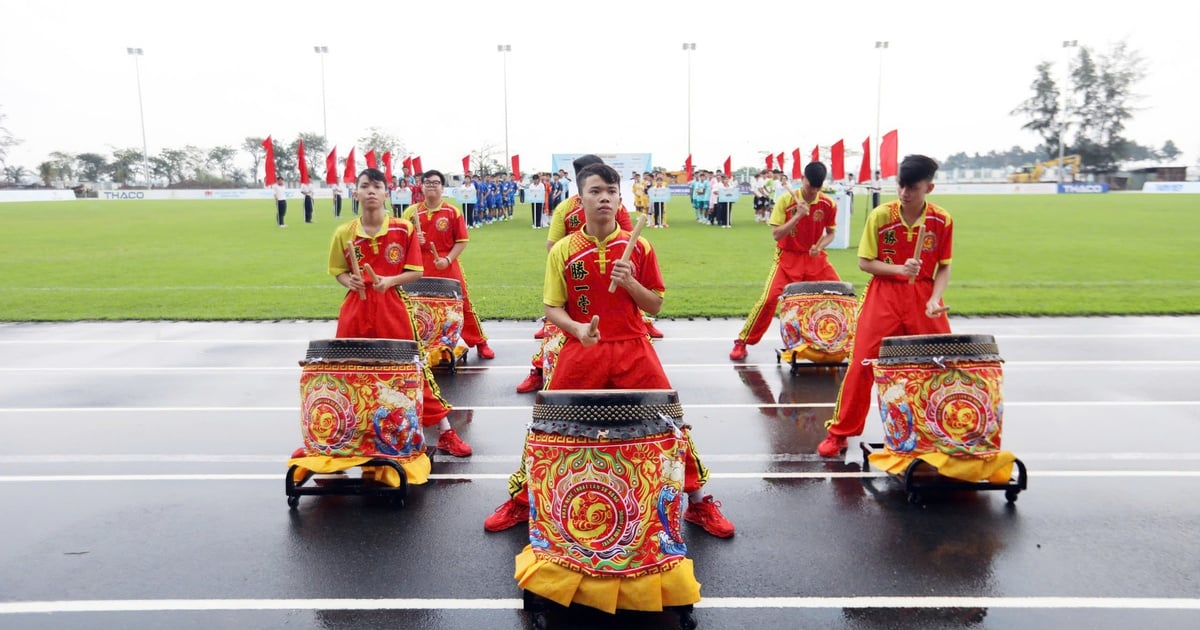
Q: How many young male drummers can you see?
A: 6